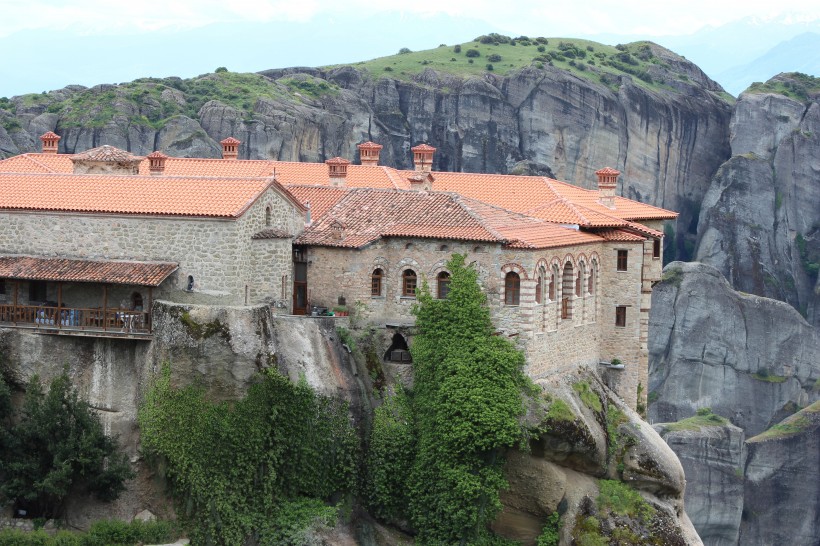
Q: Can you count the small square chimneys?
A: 7